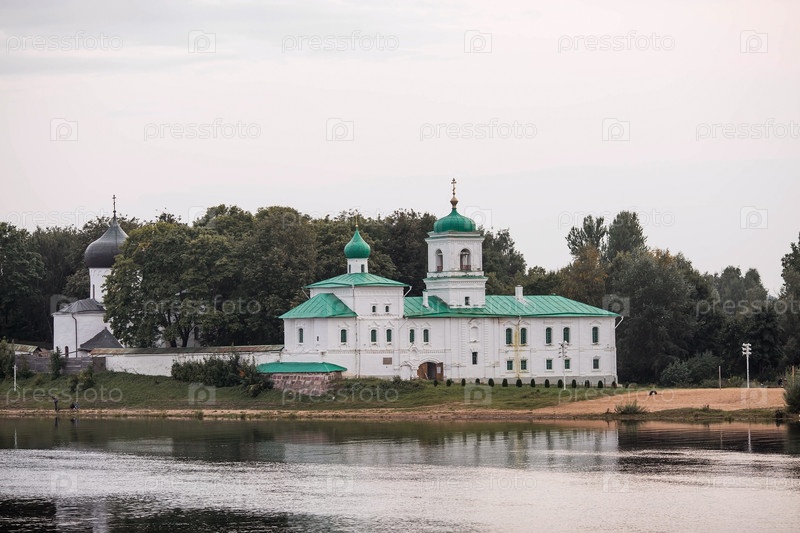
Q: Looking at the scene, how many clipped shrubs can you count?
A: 14